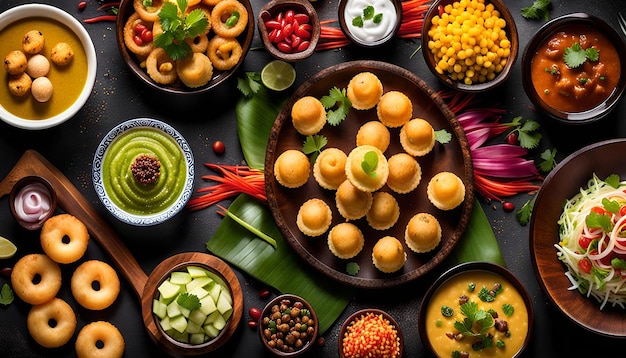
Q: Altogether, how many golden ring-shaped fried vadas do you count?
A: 5